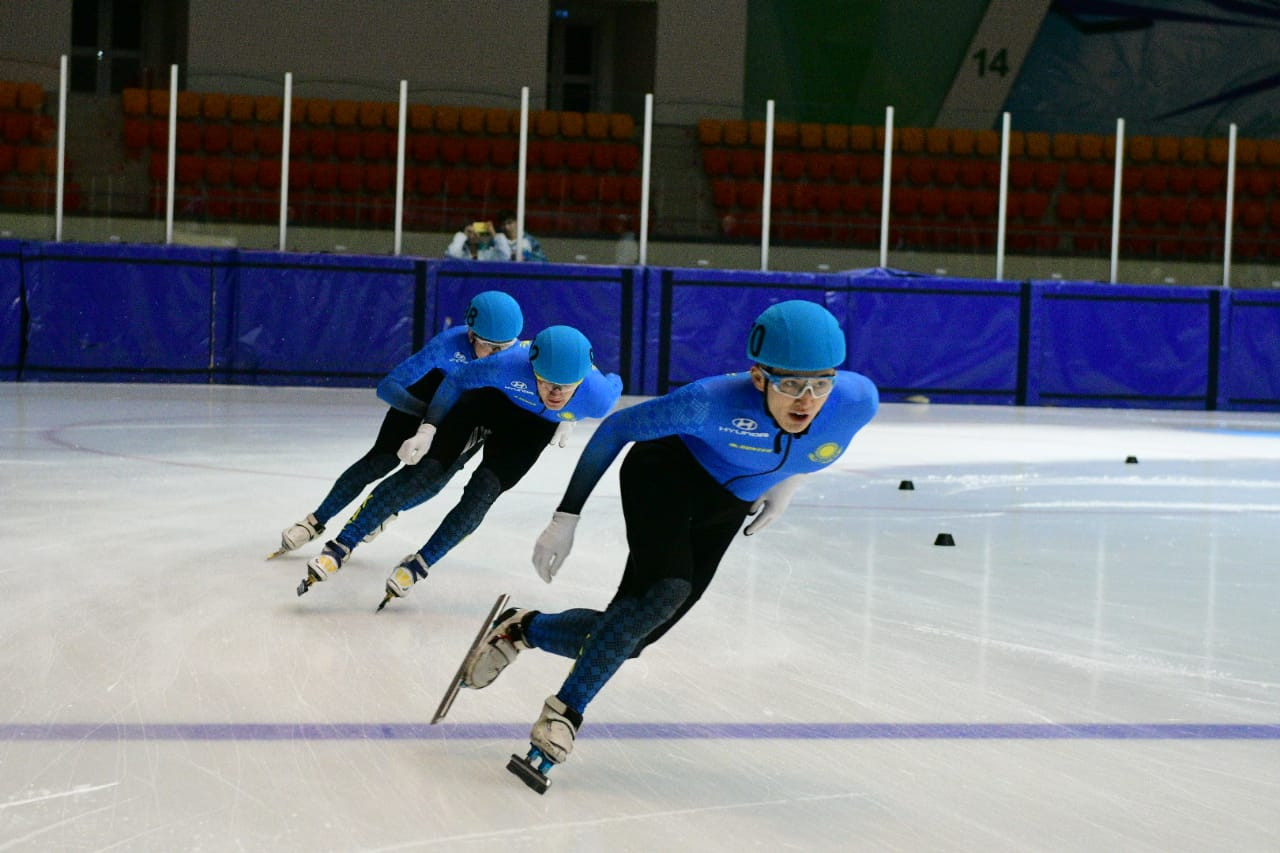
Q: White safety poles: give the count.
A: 11